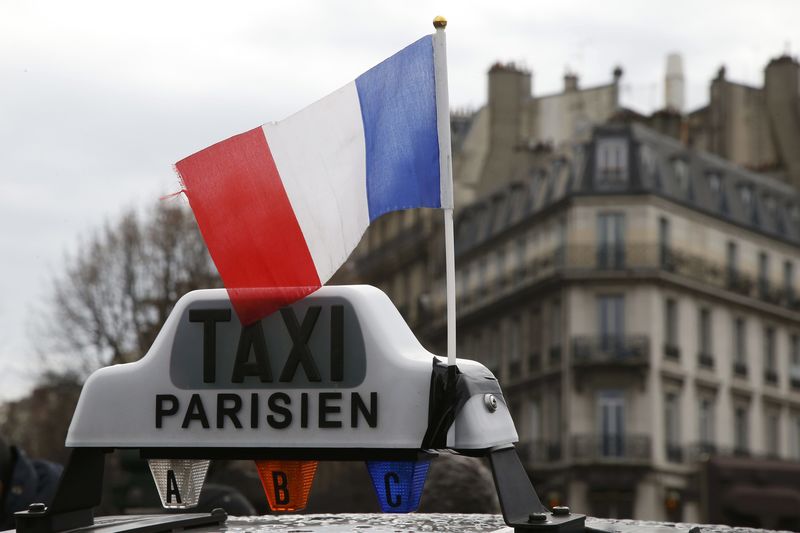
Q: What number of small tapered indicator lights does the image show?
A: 3